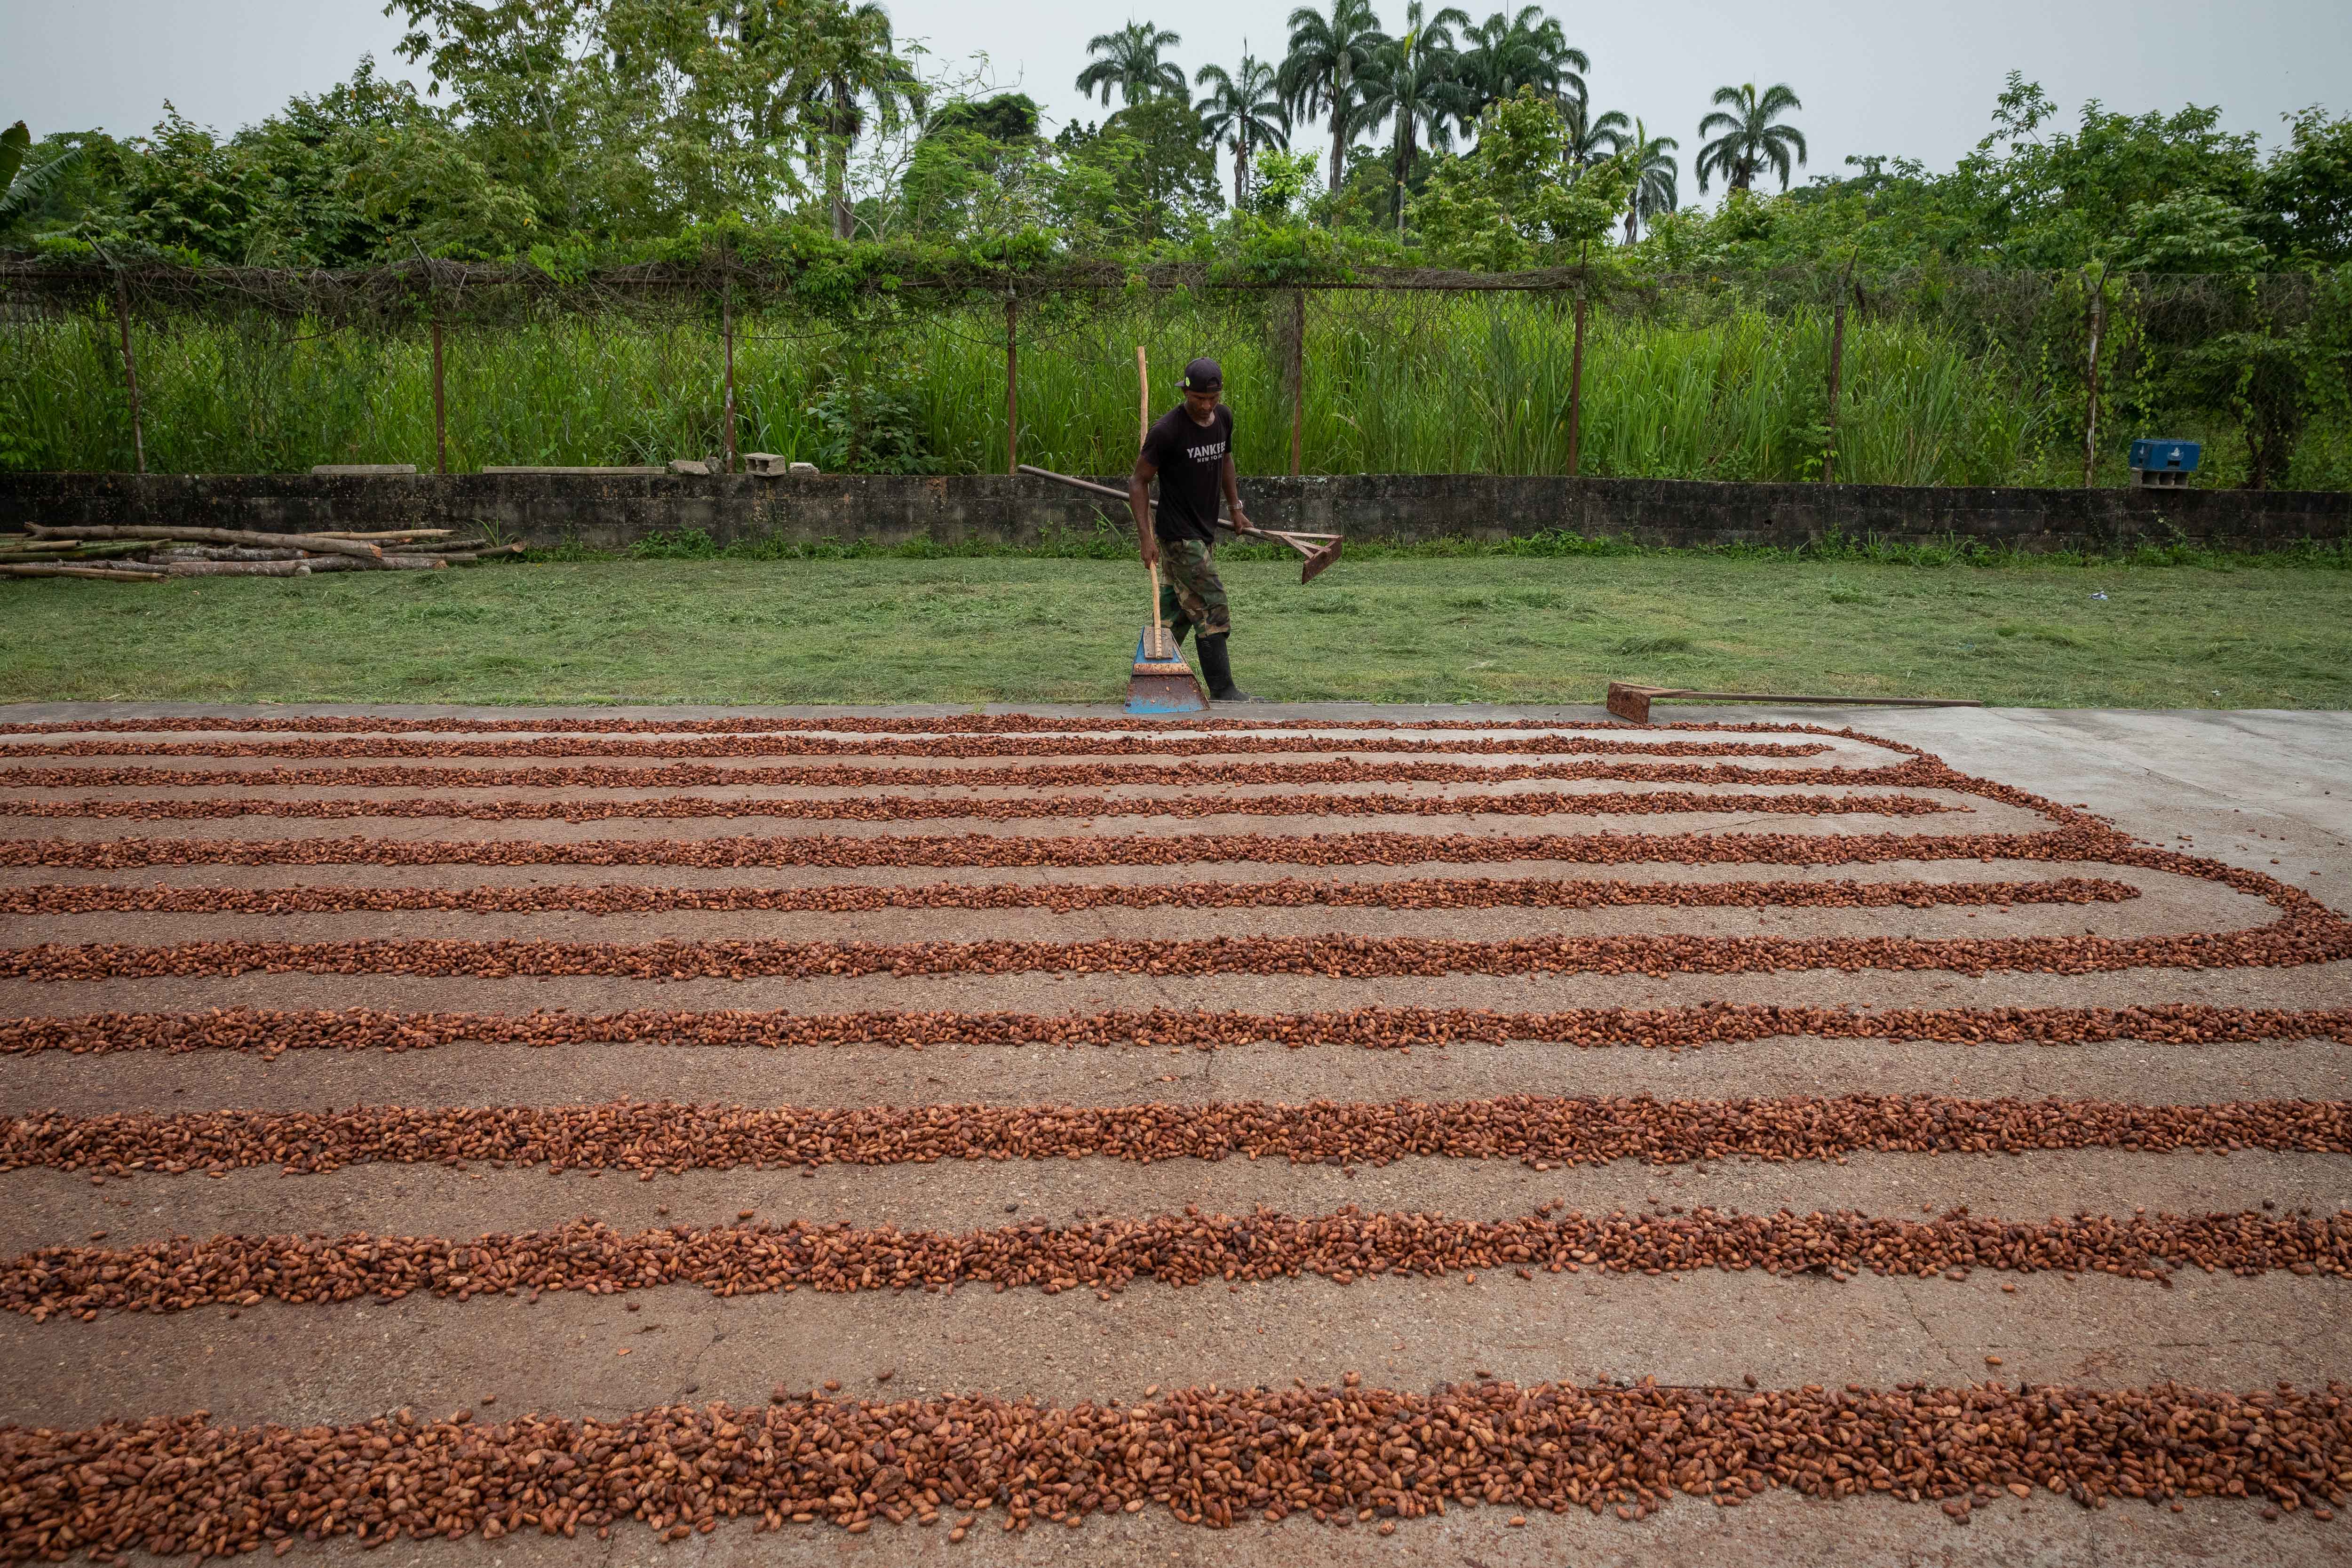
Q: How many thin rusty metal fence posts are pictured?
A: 8